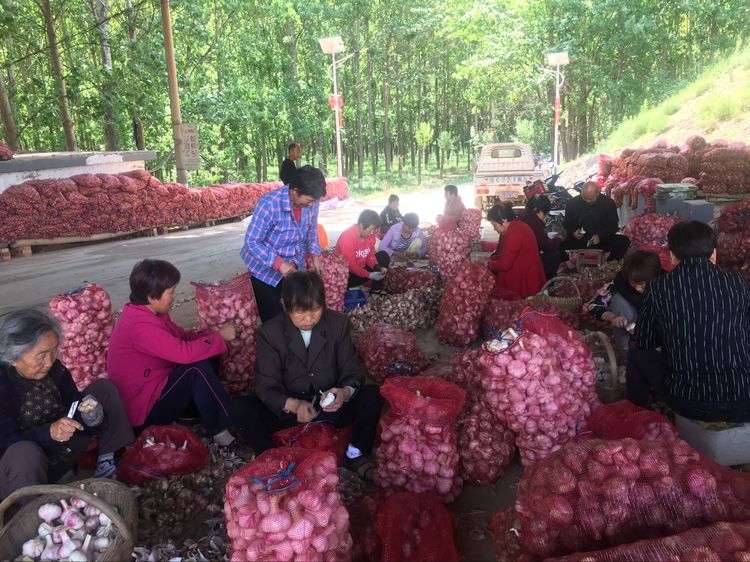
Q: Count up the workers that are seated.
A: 12